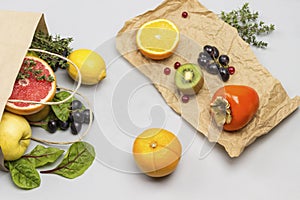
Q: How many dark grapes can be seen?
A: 13